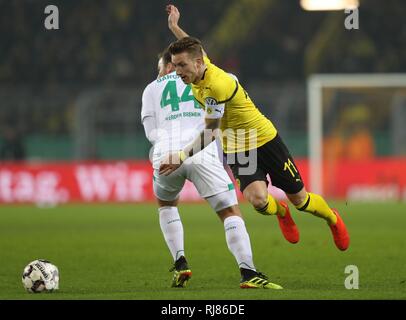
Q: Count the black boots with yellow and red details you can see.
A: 2